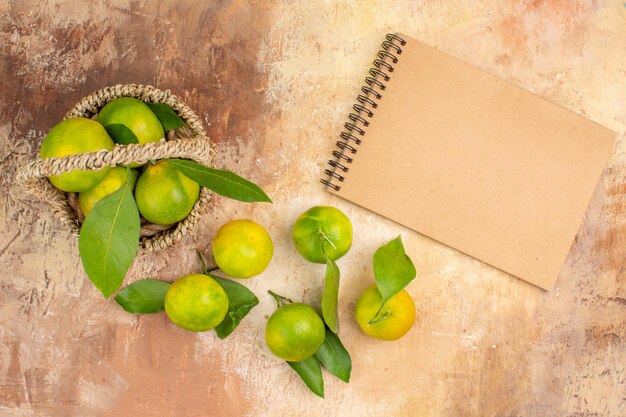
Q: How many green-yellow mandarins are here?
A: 9